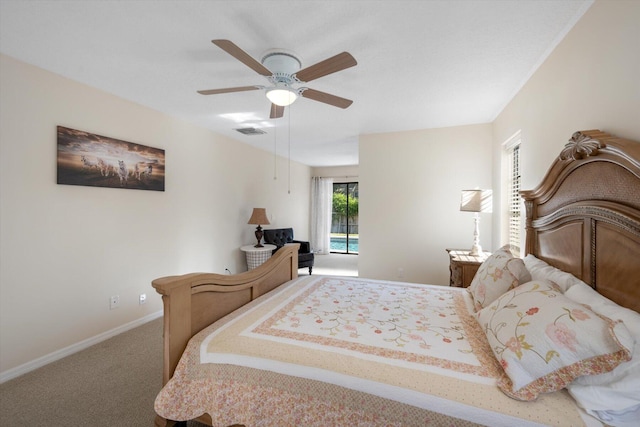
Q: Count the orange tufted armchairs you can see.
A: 0